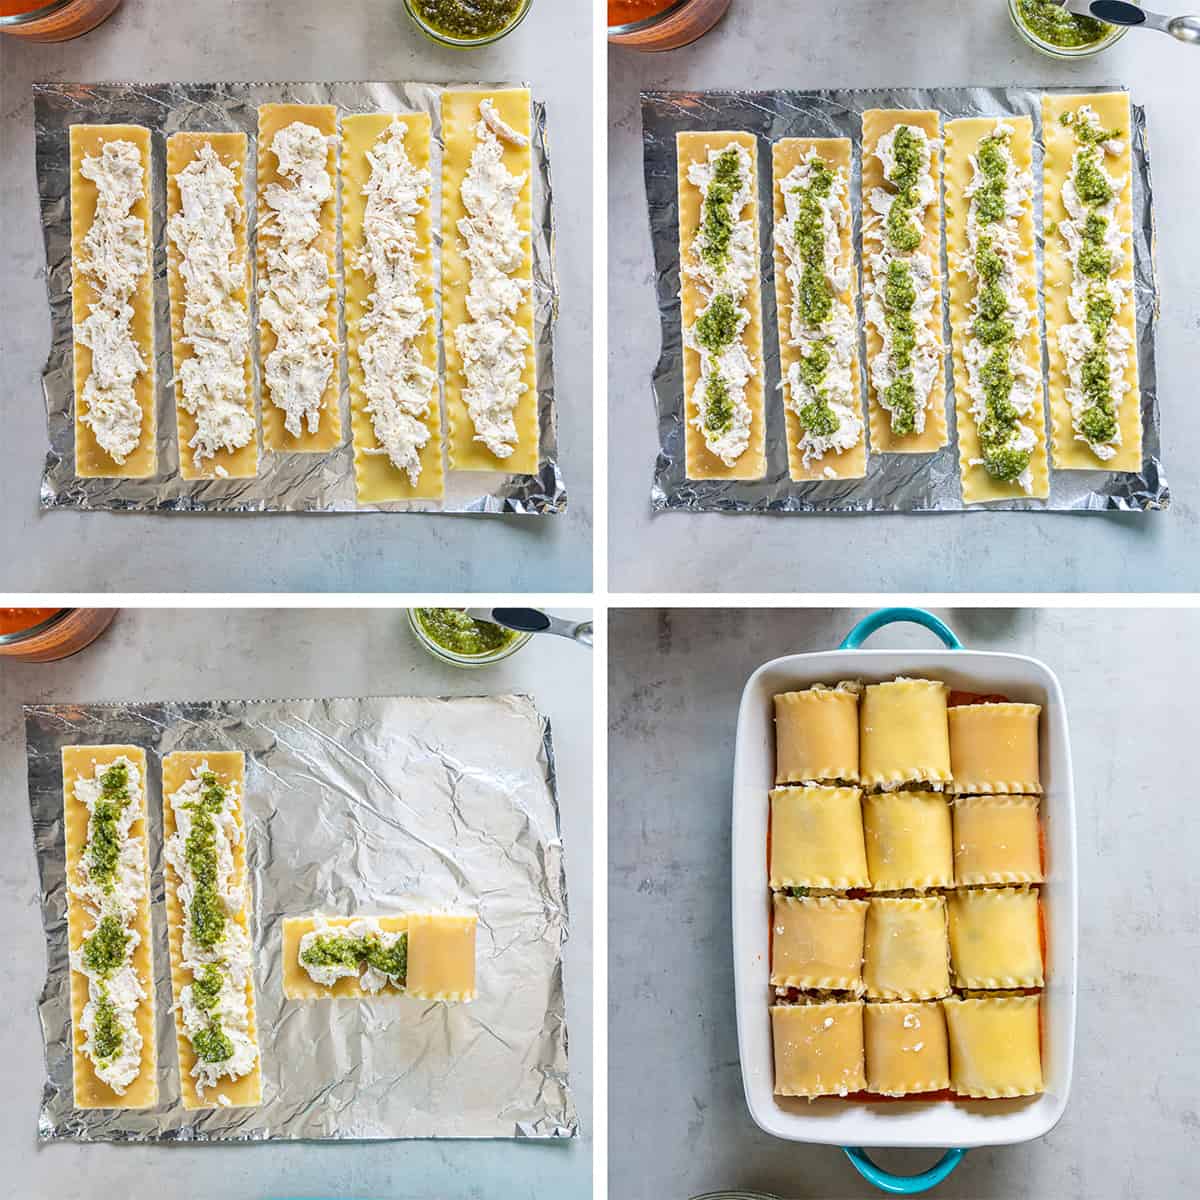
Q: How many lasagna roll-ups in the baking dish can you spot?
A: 12